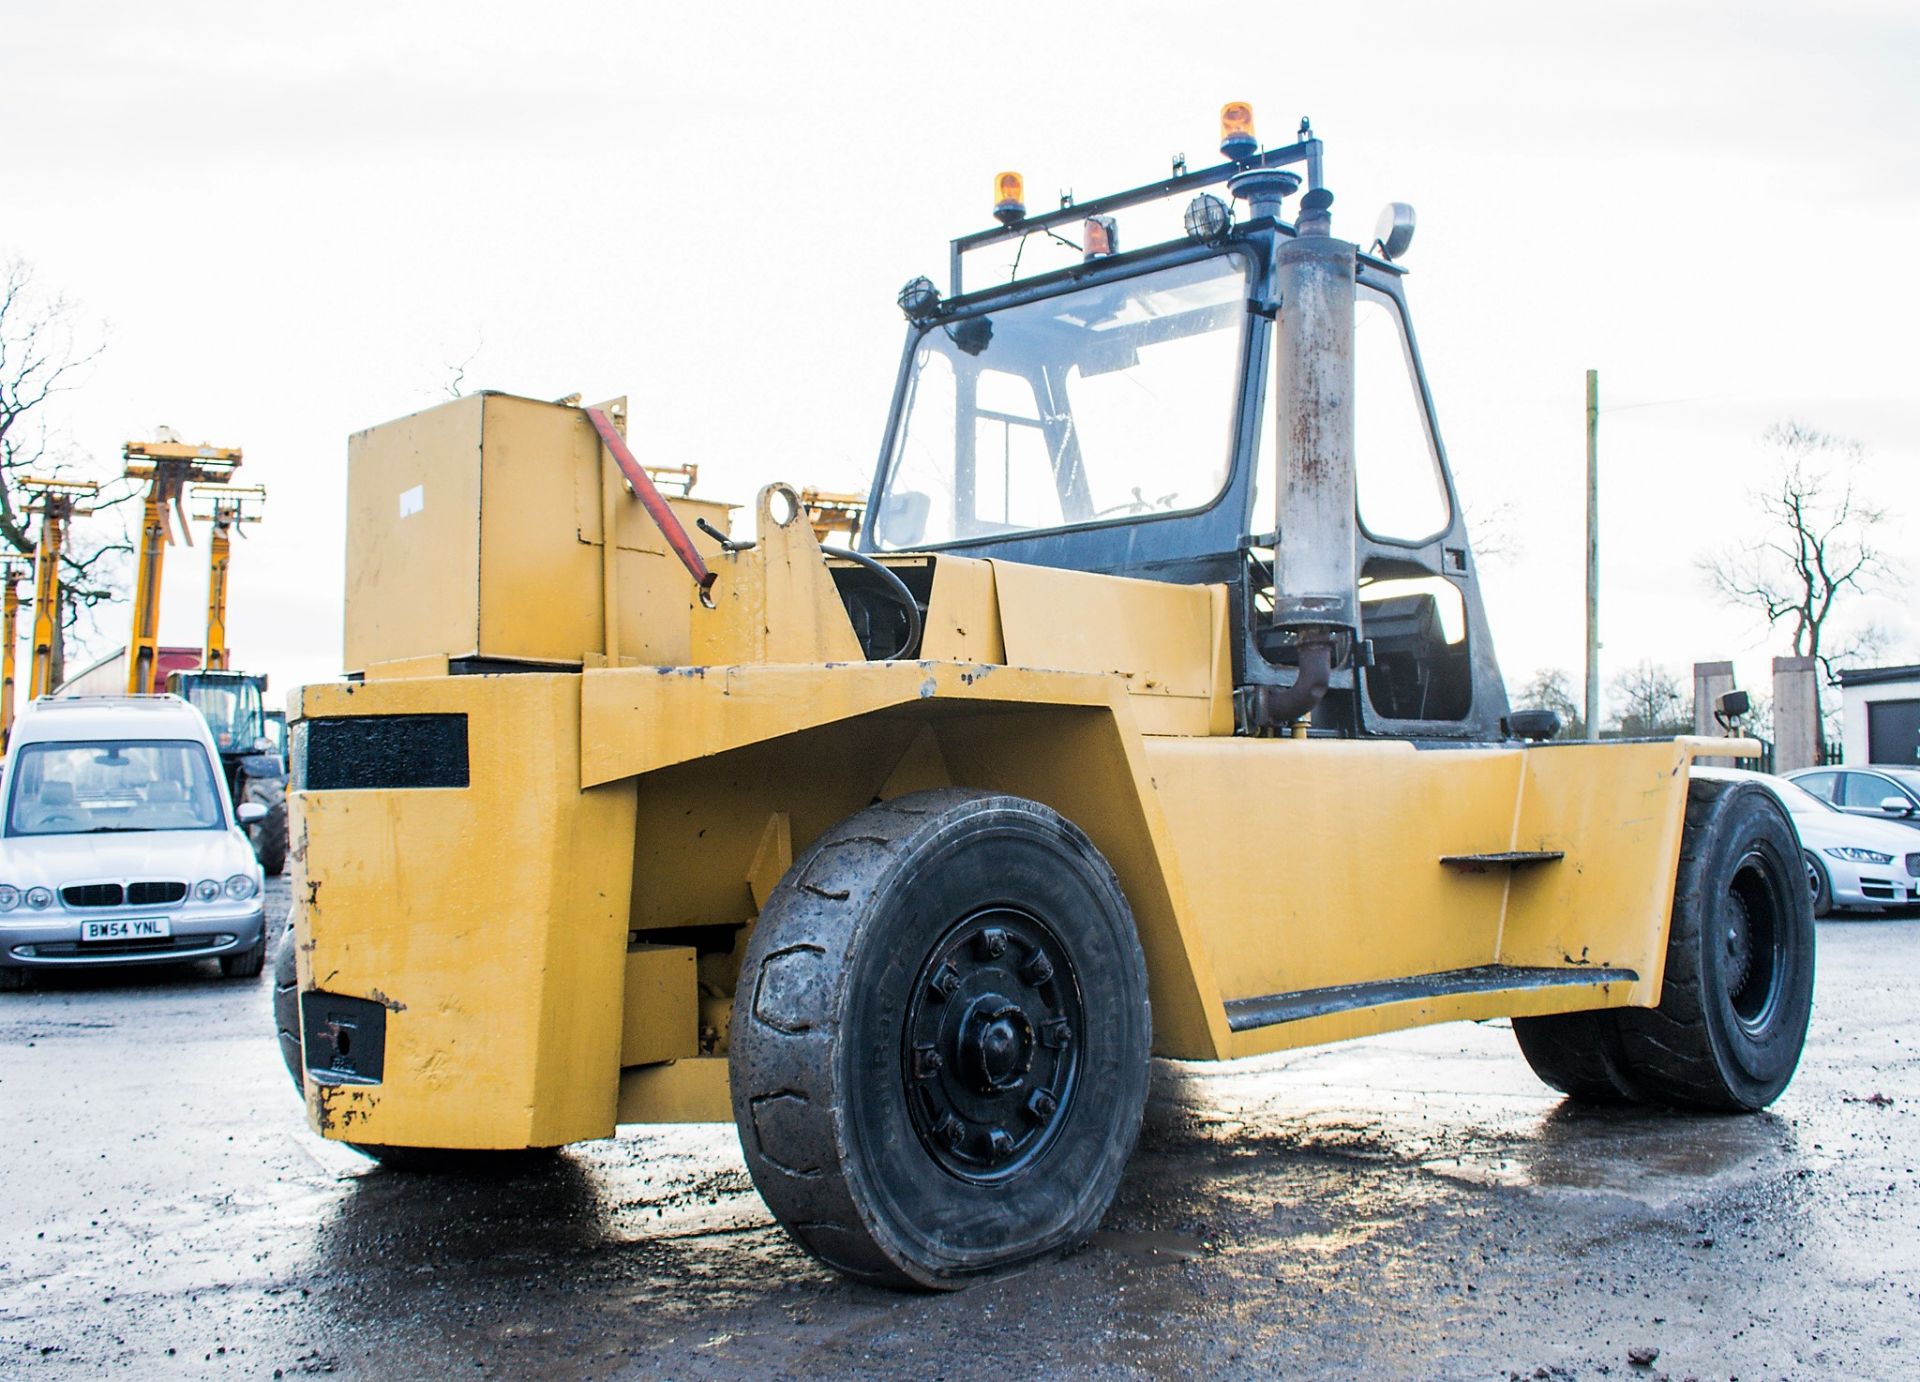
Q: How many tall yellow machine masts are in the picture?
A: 4